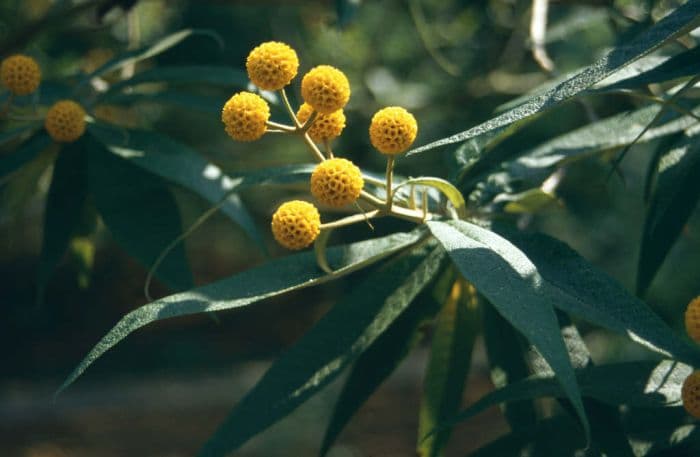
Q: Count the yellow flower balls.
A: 11